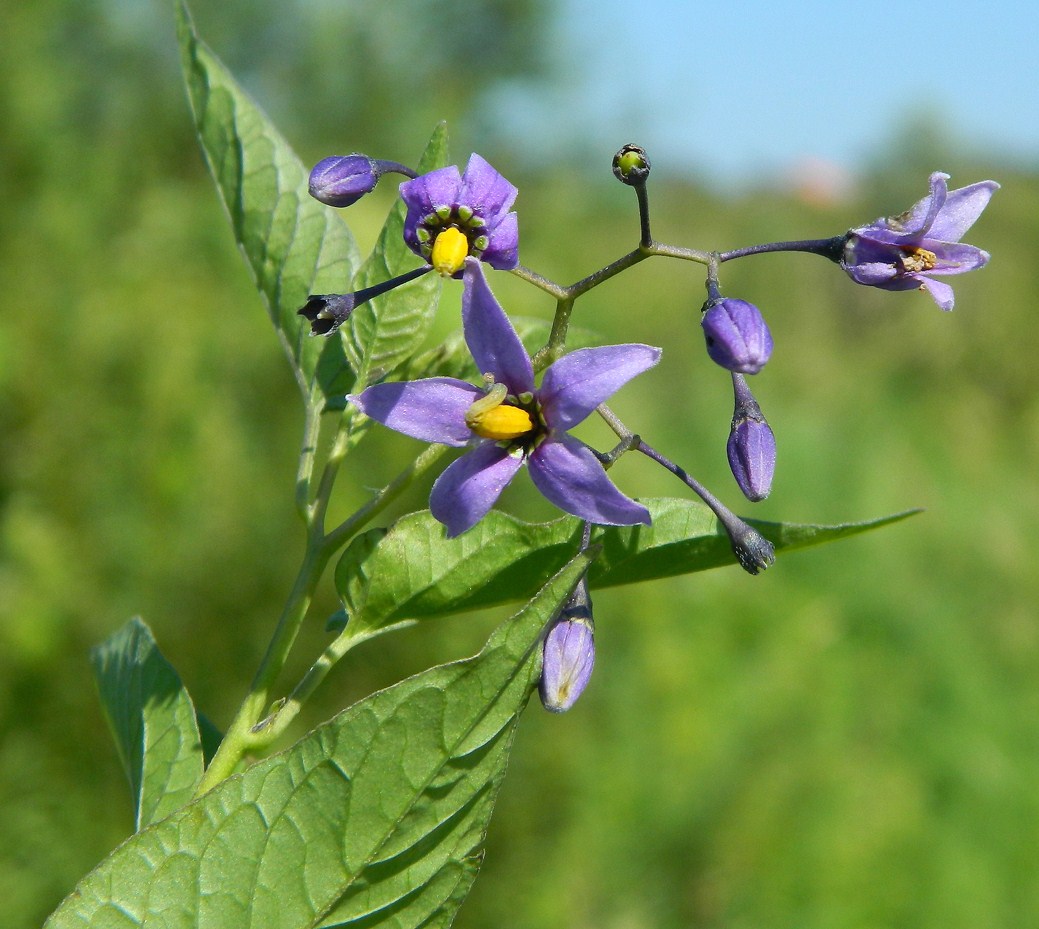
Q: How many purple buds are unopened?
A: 4